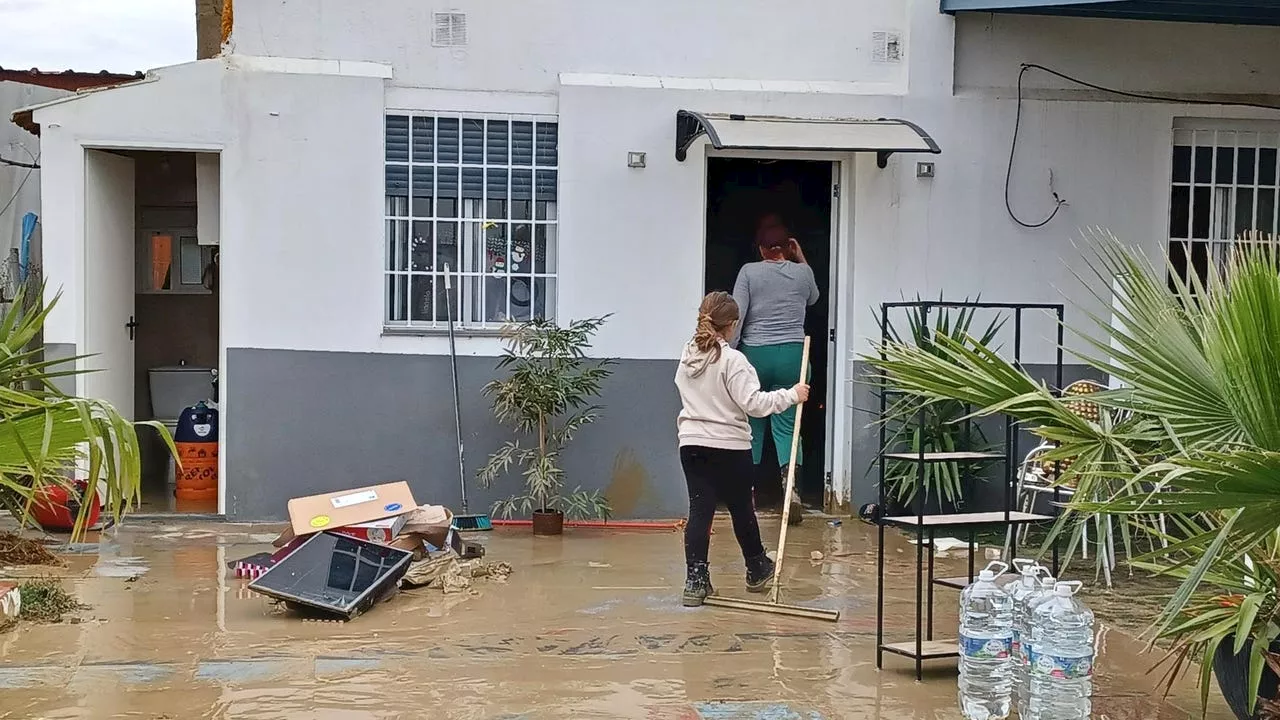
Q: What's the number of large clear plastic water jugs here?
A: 4